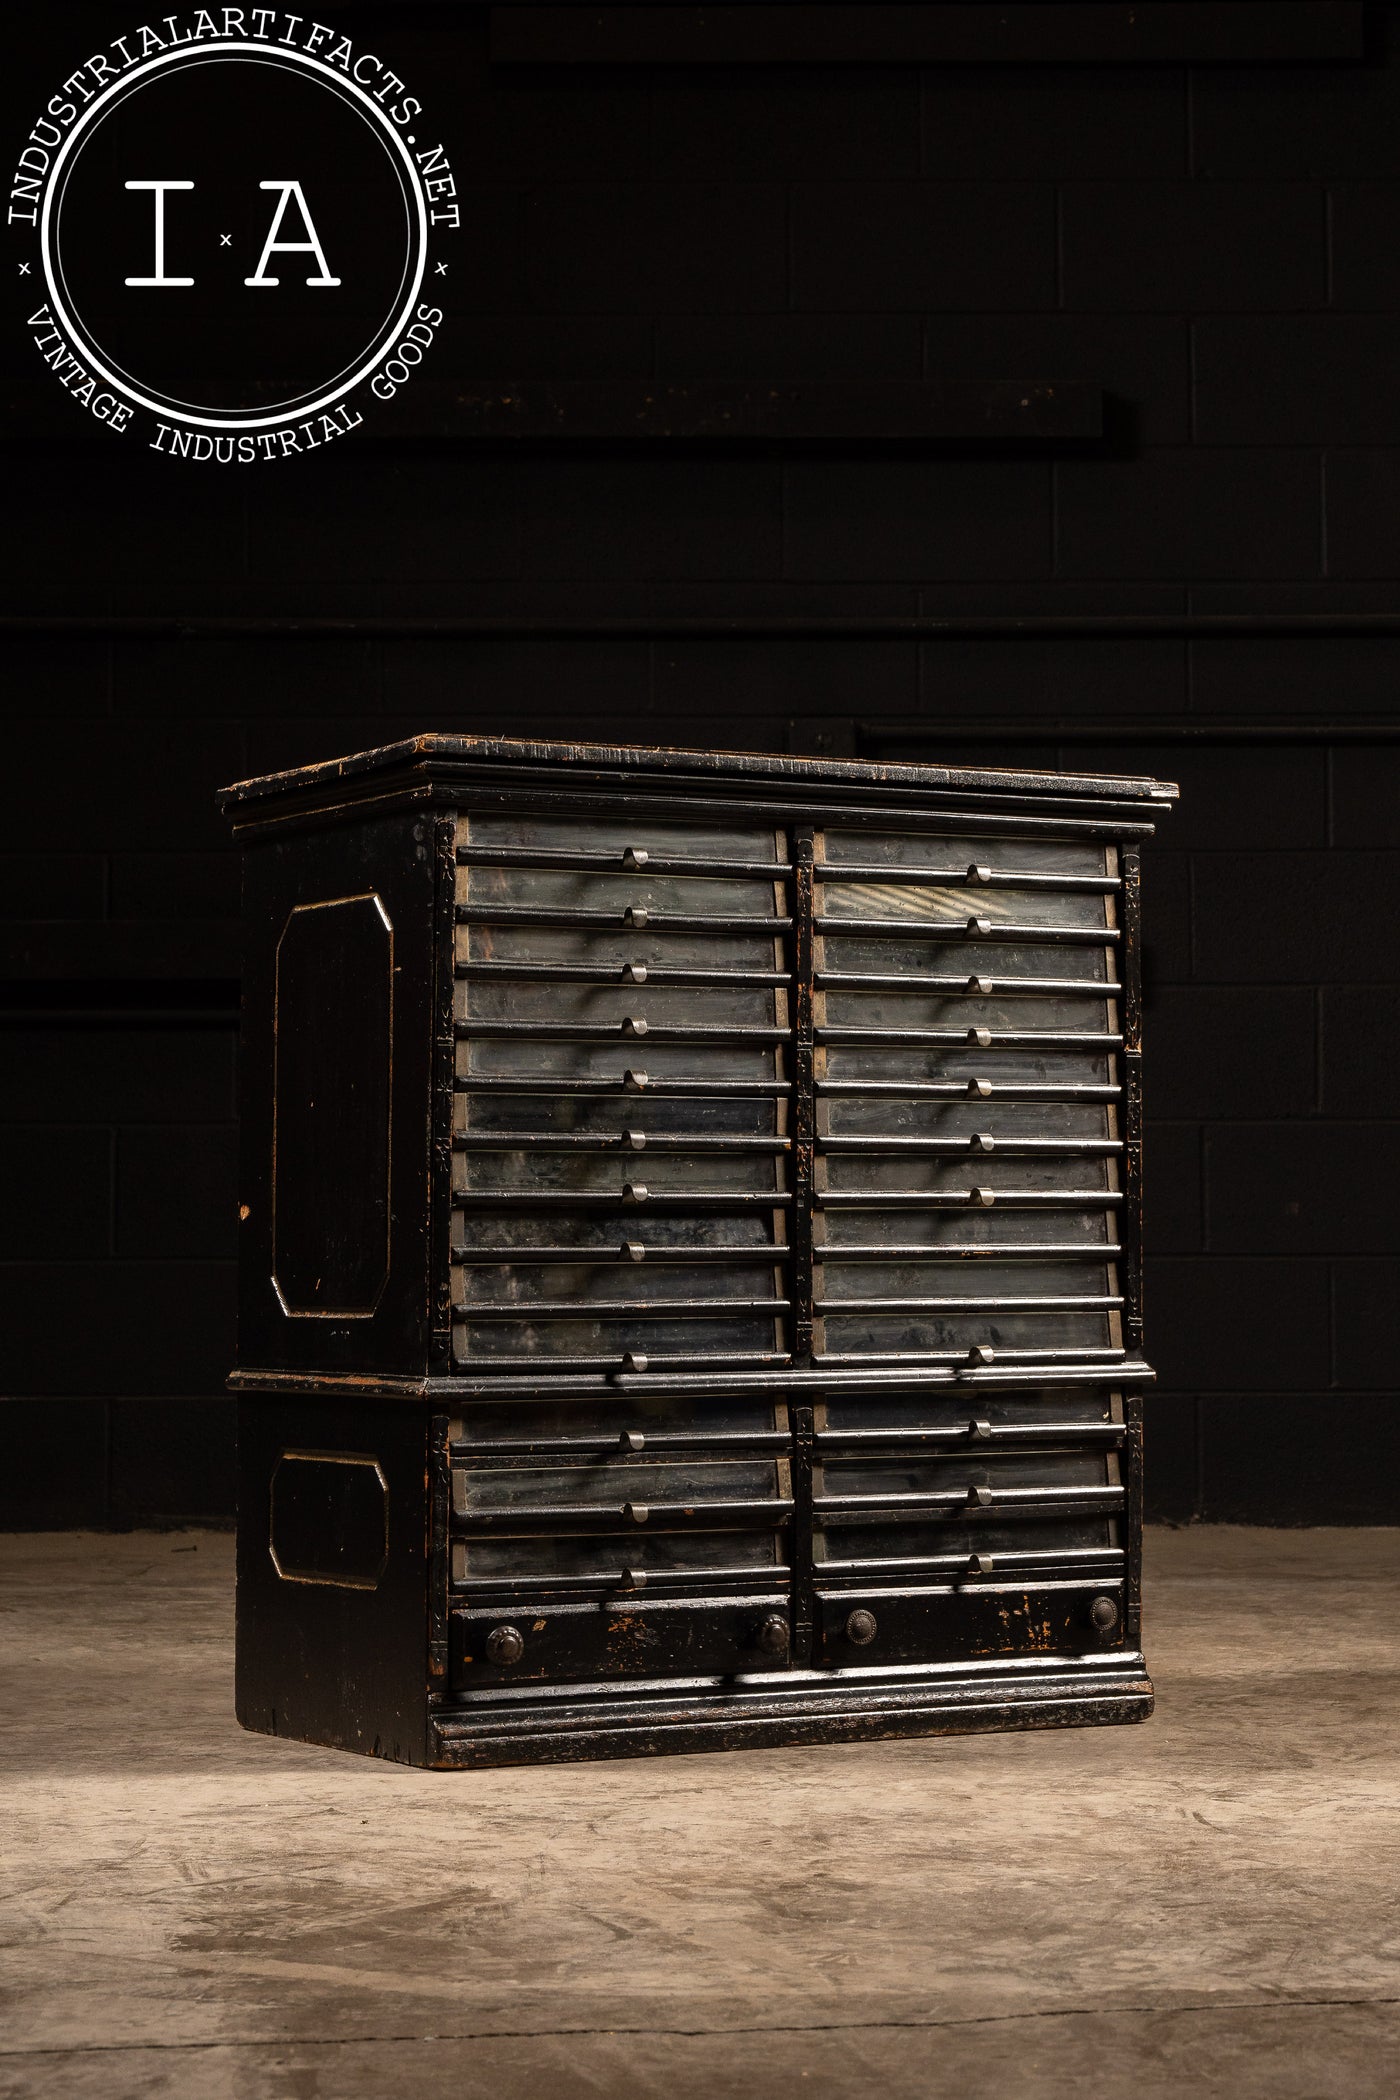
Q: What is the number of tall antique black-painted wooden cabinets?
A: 1